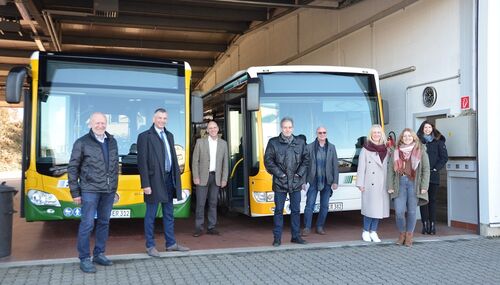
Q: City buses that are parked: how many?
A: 2